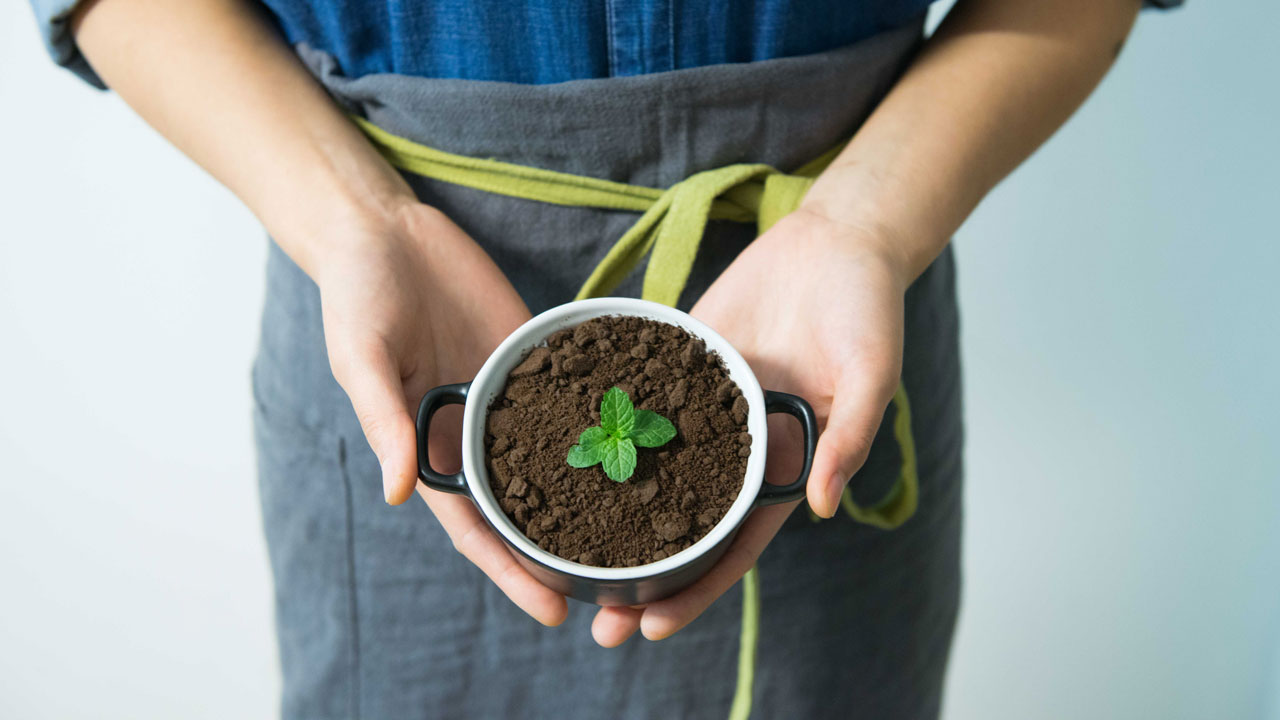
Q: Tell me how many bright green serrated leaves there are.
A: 4